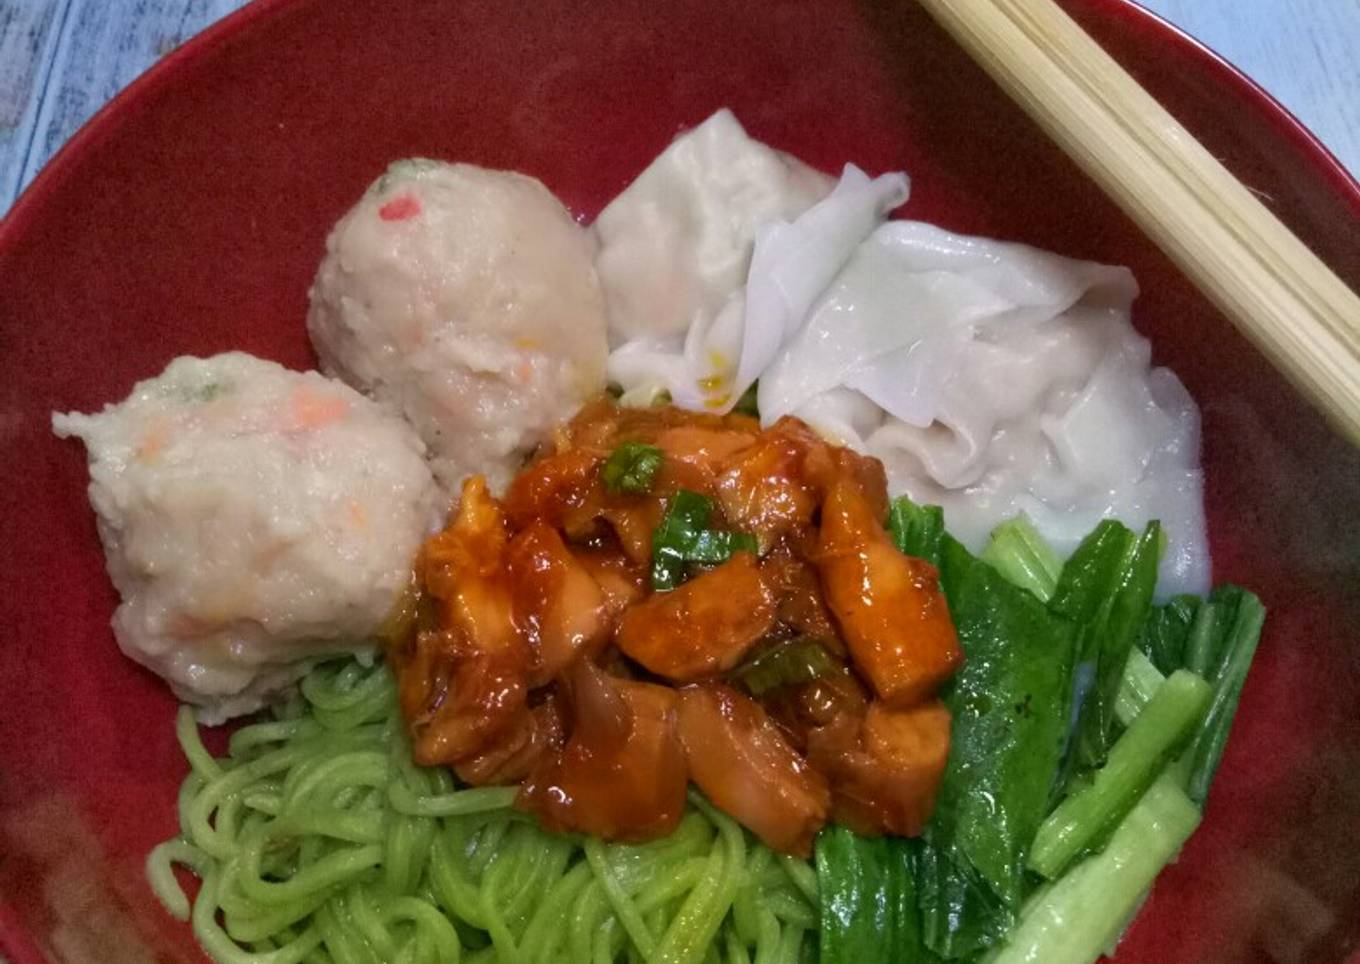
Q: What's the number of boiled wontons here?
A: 2